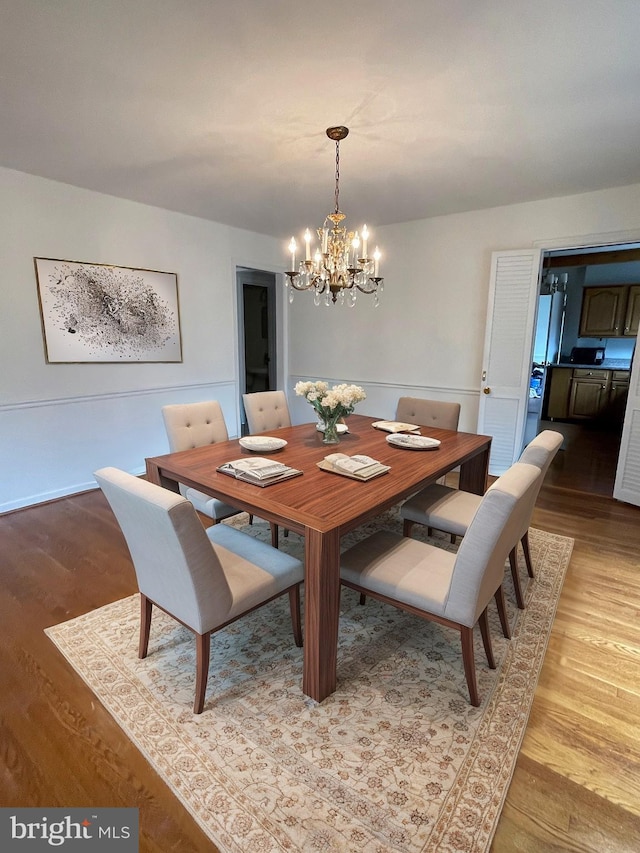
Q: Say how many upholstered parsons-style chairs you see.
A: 6